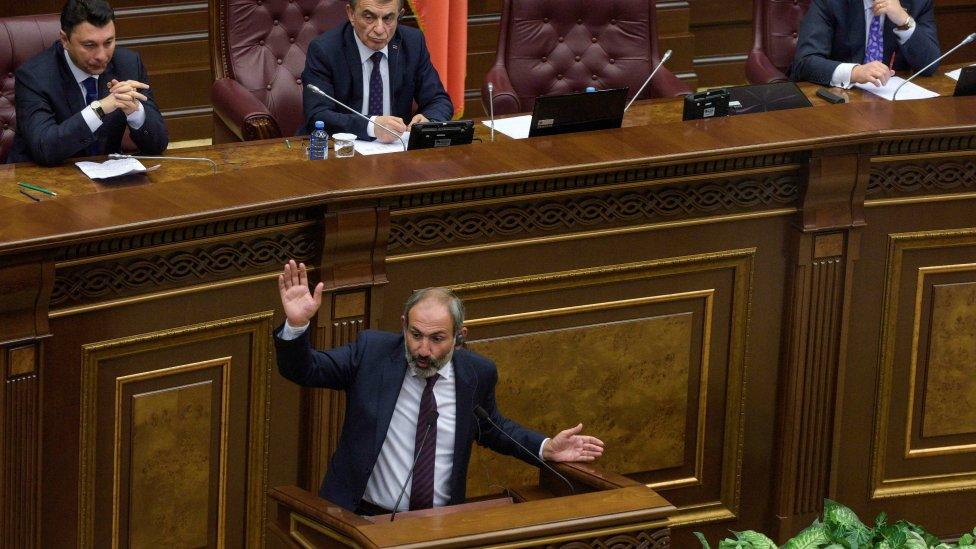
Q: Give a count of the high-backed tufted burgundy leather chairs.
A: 4